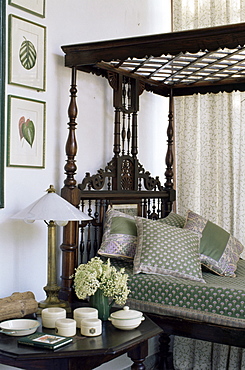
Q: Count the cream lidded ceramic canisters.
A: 4